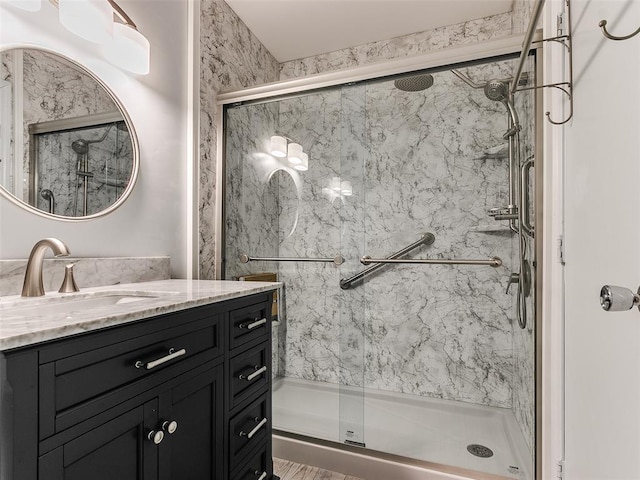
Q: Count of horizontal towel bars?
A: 2